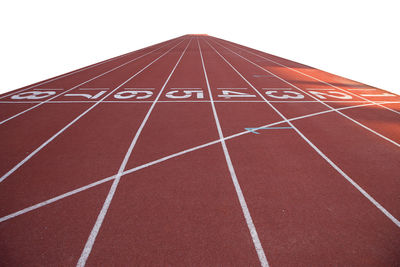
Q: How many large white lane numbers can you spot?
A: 8